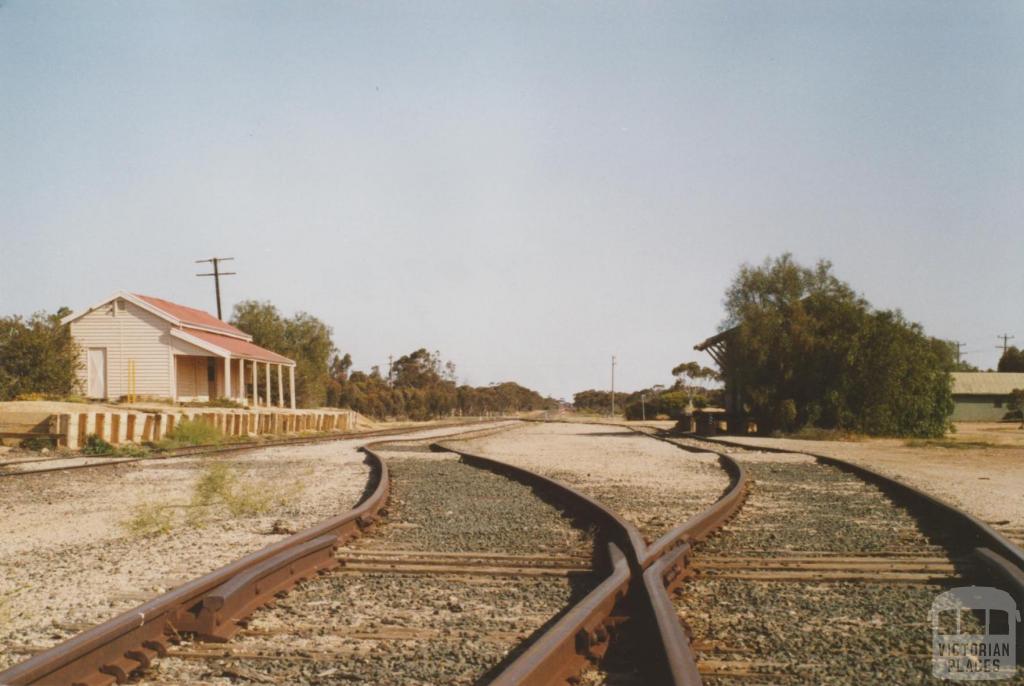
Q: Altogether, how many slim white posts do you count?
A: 6